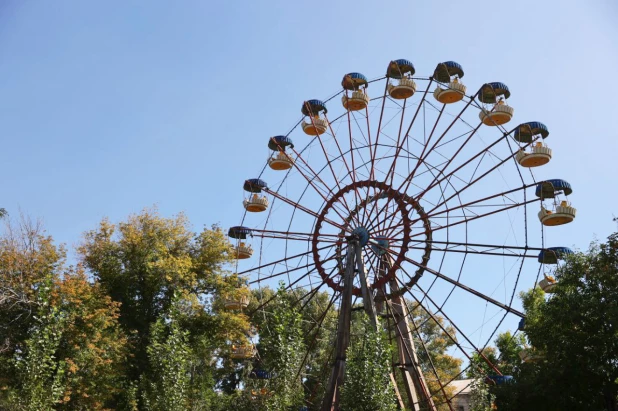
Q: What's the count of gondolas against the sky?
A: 11